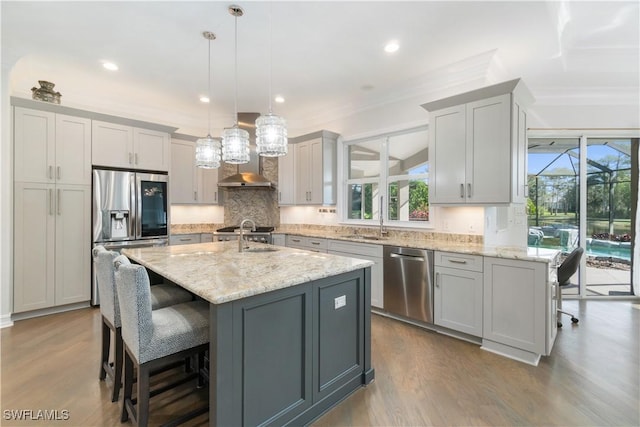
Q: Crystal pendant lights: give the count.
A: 3